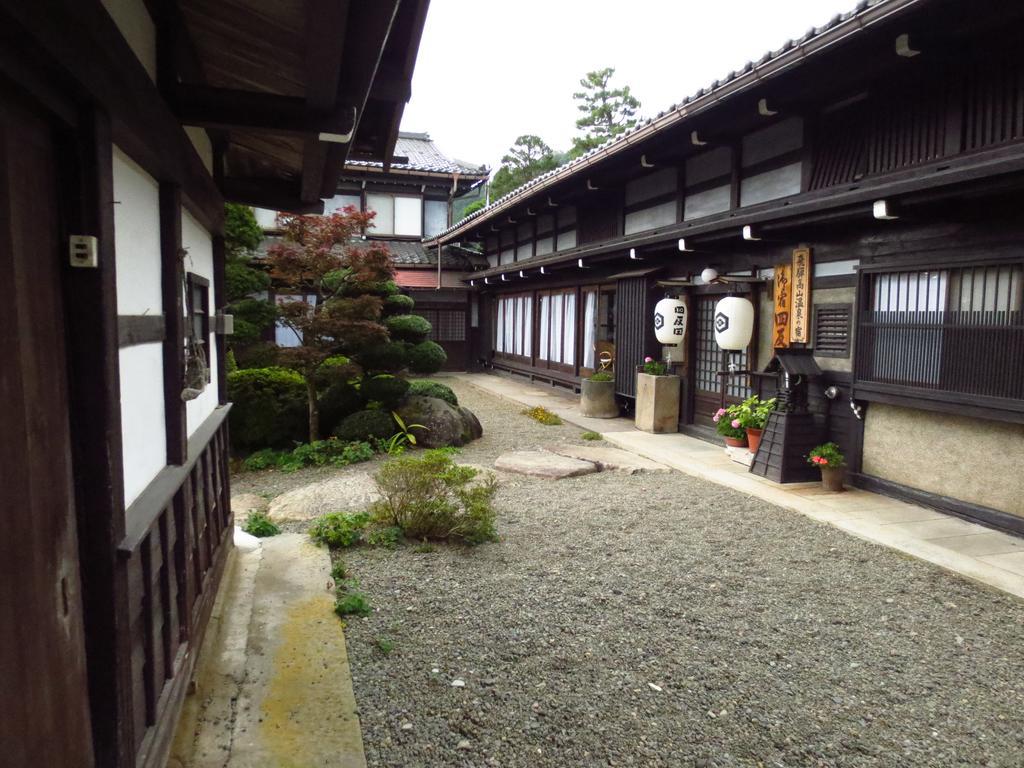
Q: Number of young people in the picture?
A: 0